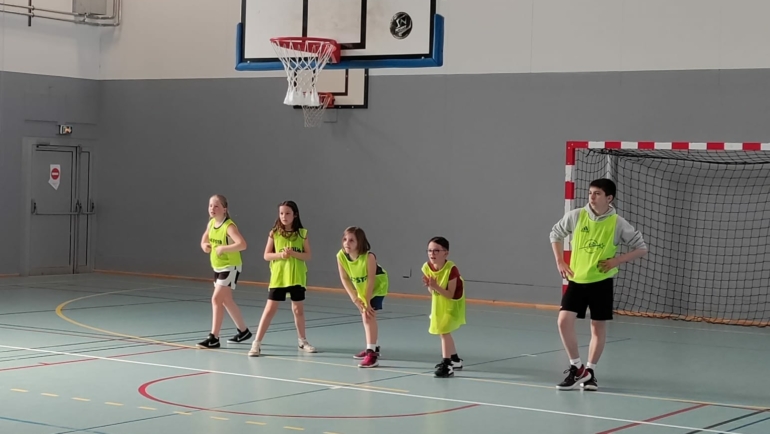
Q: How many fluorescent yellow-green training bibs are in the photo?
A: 5